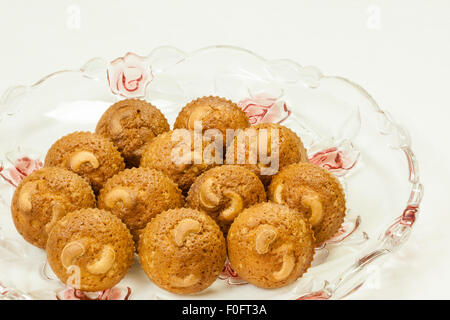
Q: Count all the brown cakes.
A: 12